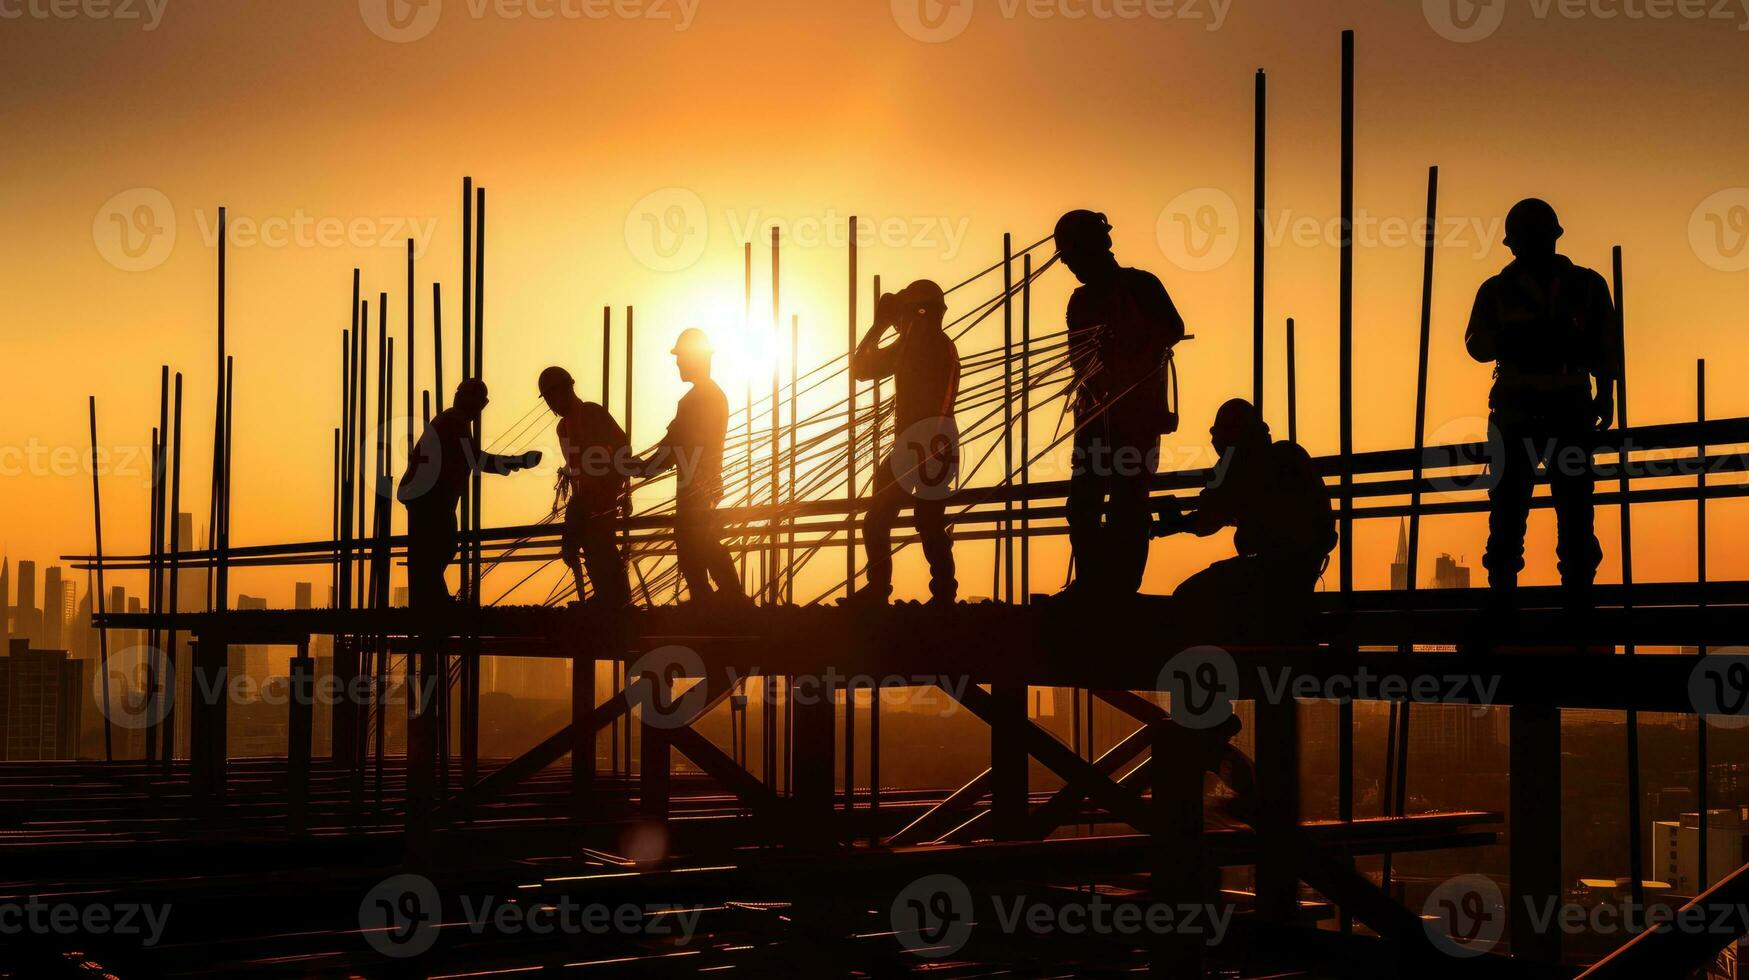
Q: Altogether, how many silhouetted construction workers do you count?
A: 7